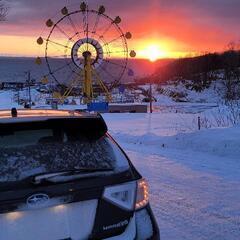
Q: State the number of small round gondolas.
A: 13